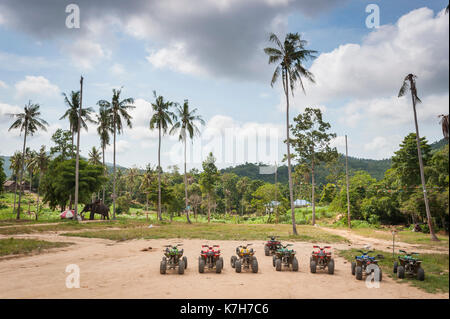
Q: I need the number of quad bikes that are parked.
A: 8